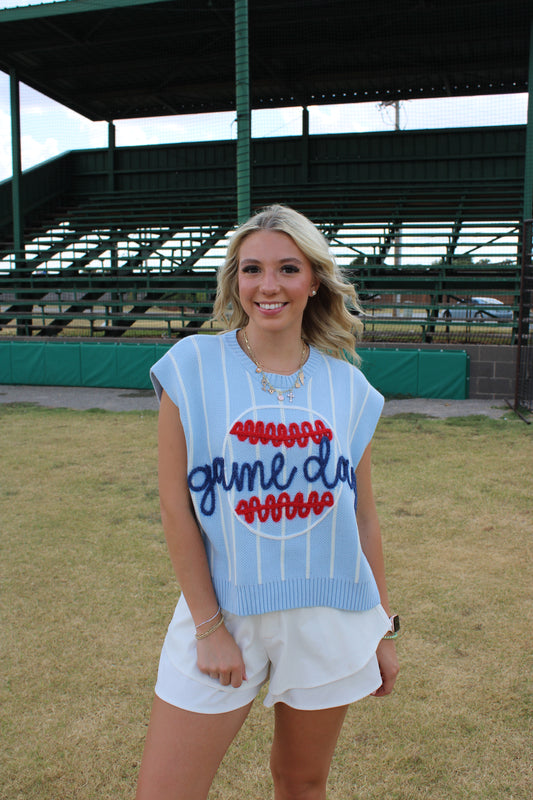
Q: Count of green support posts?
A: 5